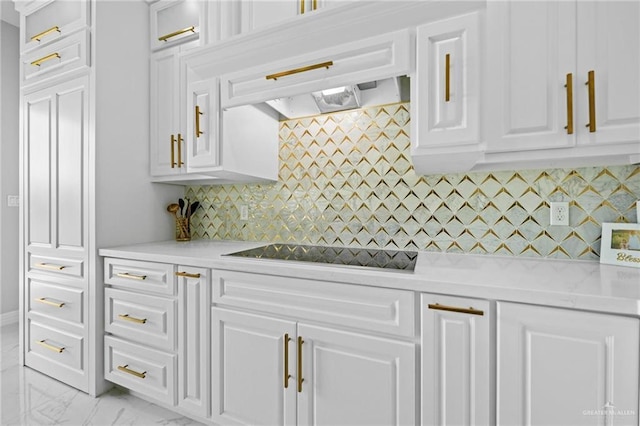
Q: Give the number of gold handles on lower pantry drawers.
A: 3